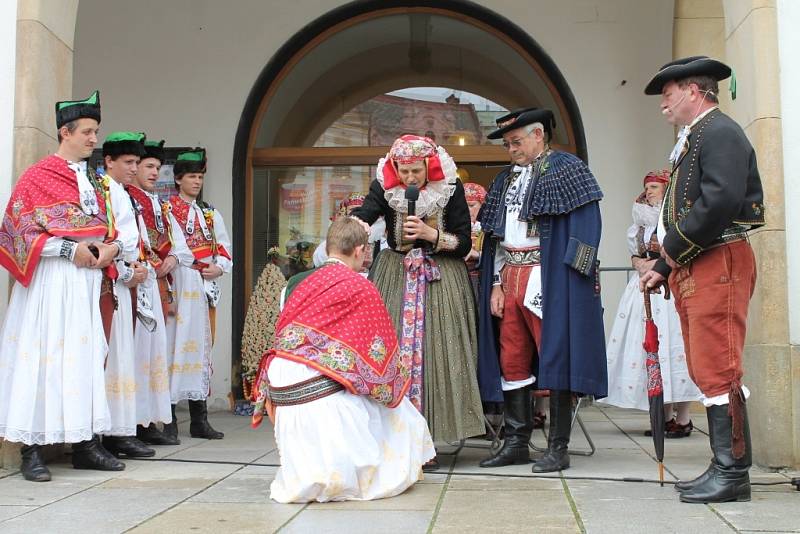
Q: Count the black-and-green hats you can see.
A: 4